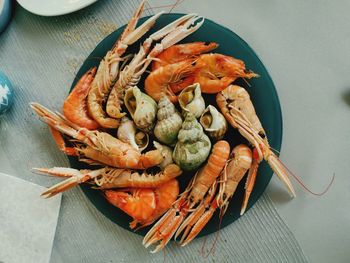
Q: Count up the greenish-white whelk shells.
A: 7